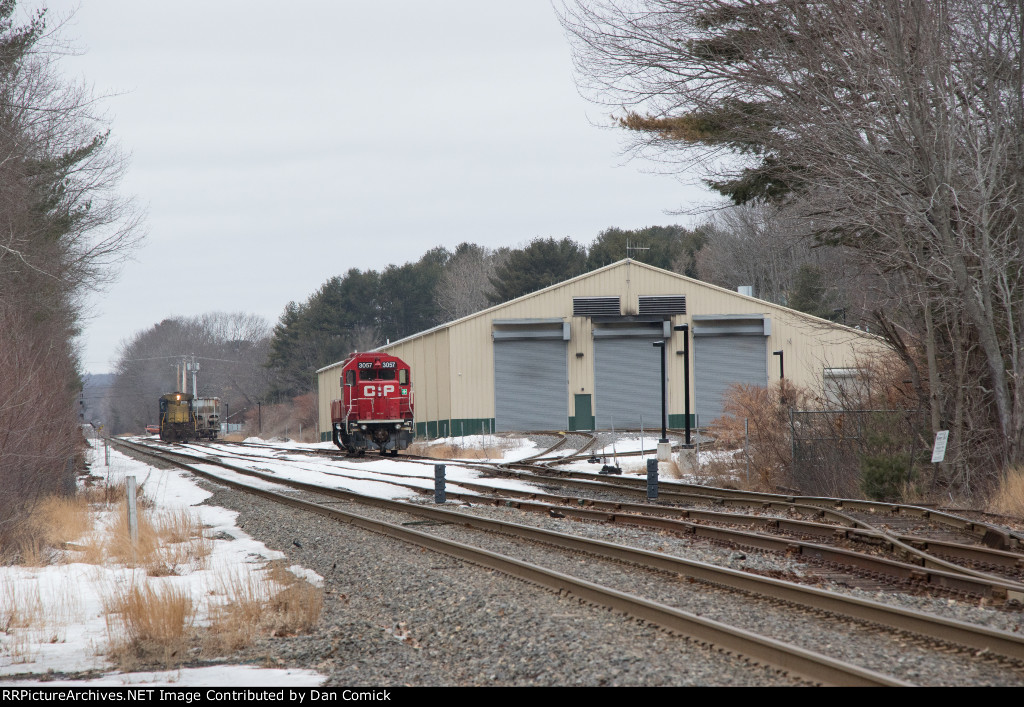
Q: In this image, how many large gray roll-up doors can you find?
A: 3